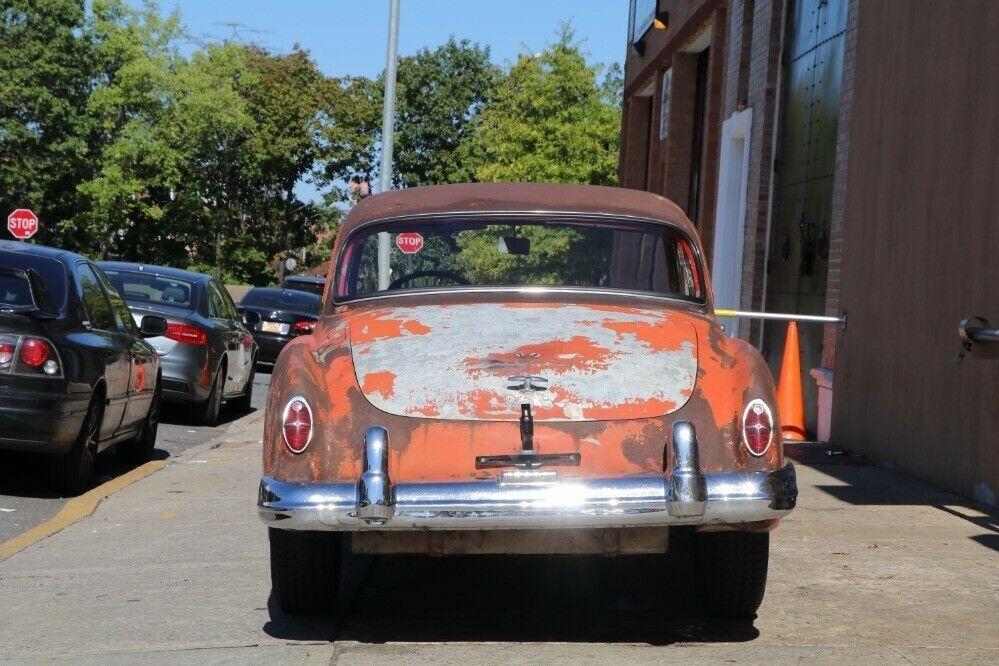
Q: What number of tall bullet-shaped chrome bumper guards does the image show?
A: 2